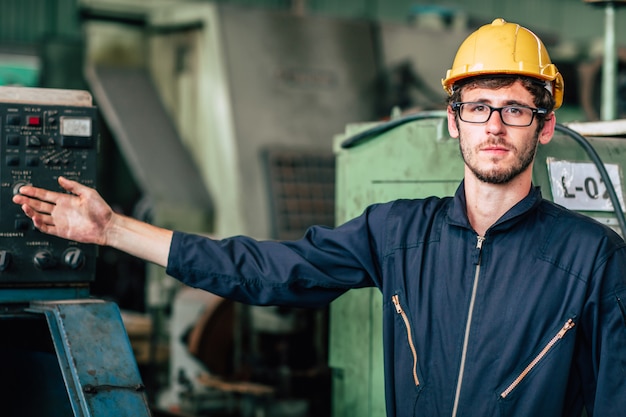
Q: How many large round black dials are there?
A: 3